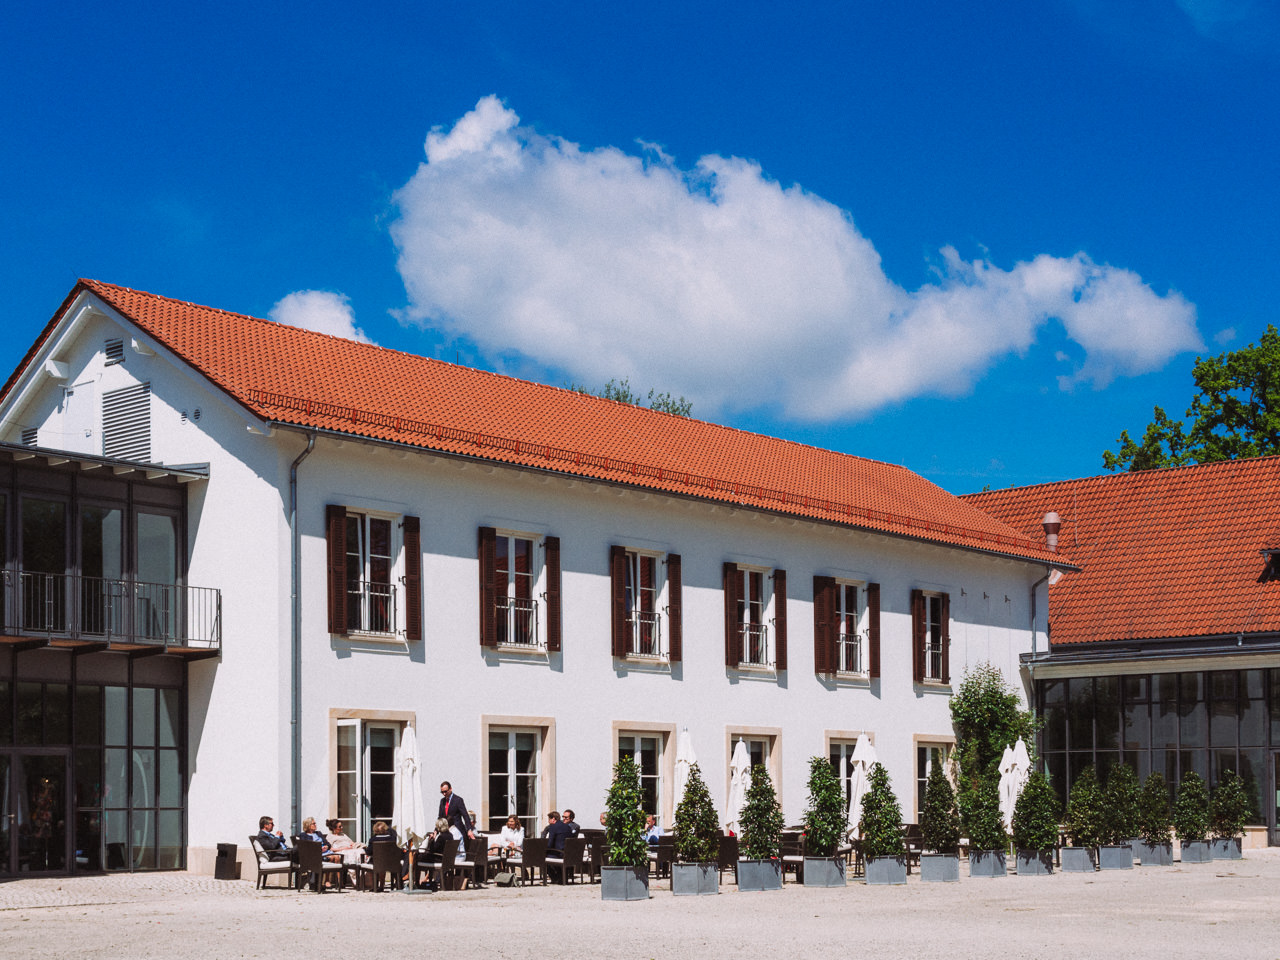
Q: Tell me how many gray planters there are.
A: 14